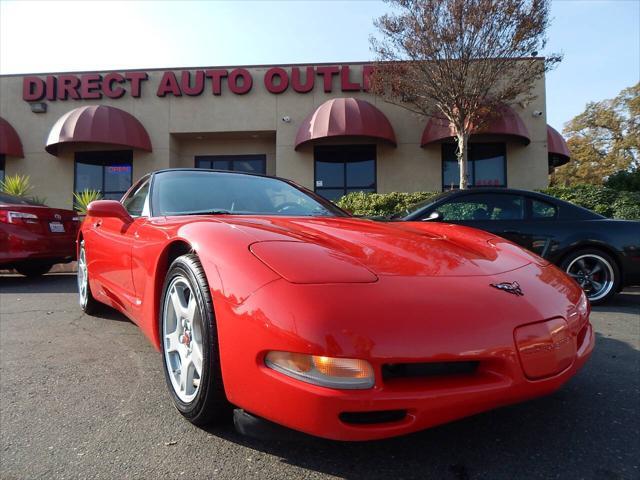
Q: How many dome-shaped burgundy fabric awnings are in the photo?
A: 5